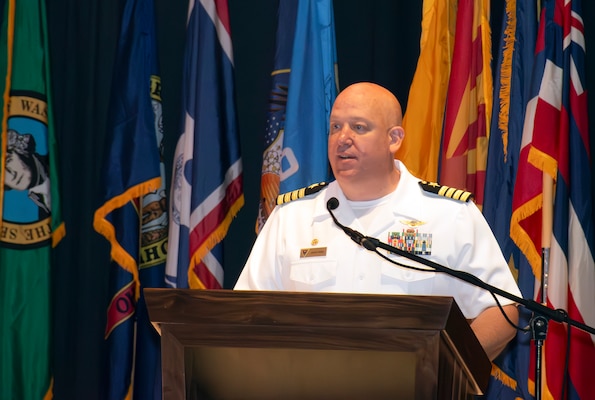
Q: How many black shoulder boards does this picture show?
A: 2